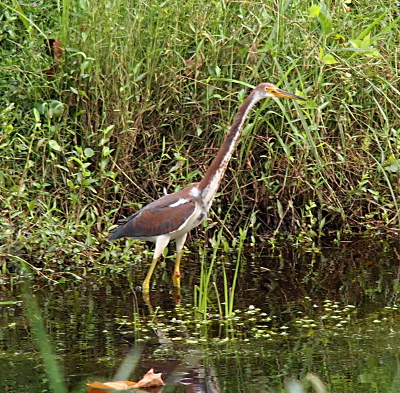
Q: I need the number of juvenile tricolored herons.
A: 1